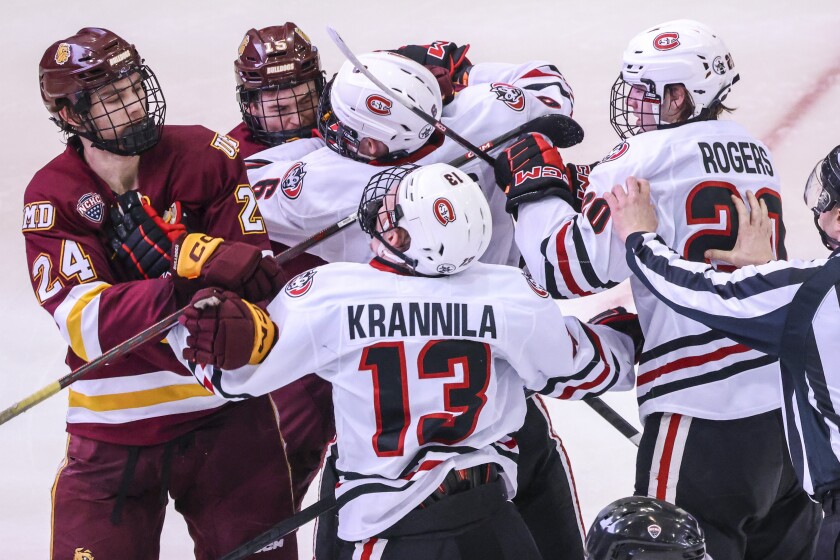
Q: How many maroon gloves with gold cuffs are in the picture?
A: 2